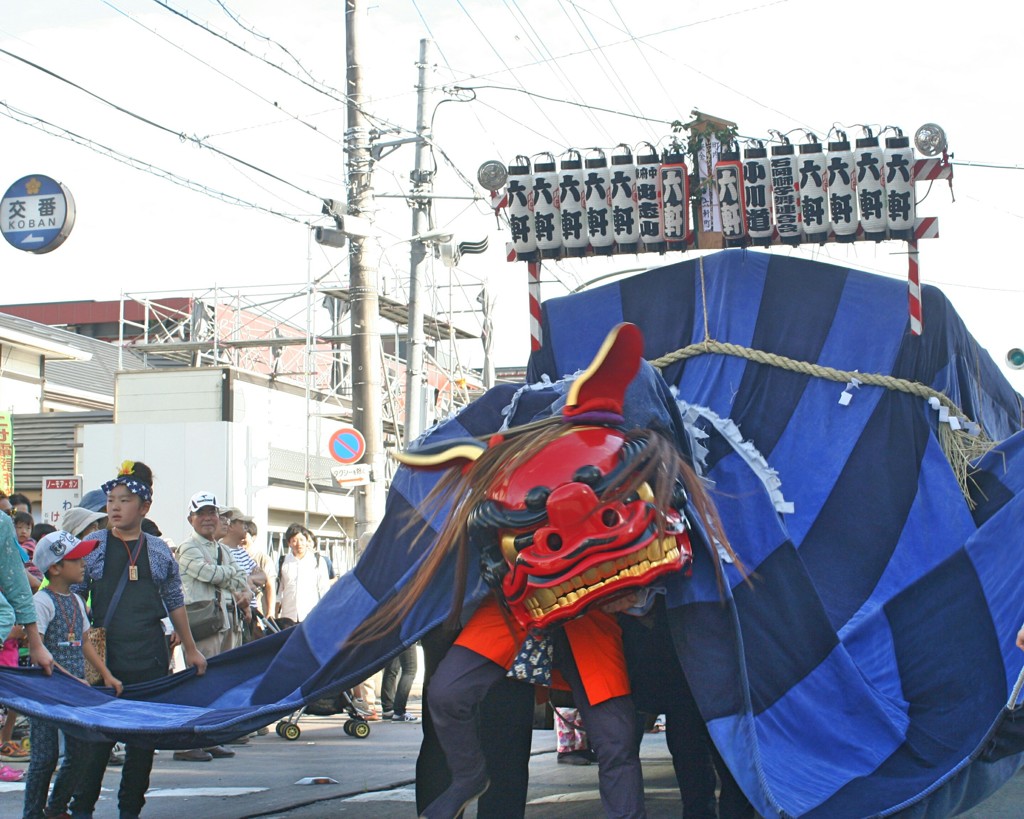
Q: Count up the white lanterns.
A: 12